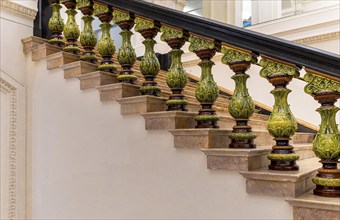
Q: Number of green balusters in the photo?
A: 11